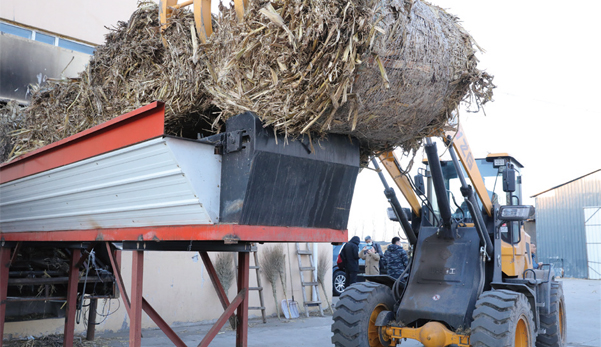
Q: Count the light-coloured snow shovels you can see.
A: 1